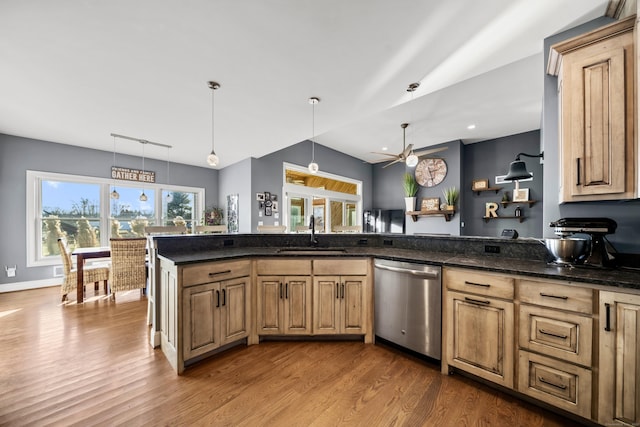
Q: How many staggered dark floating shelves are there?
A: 3